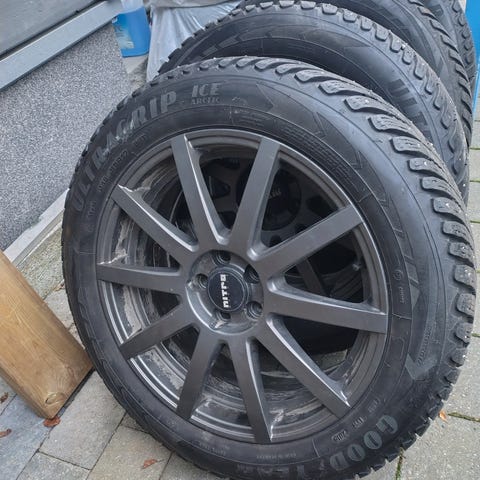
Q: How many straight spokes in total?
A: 10